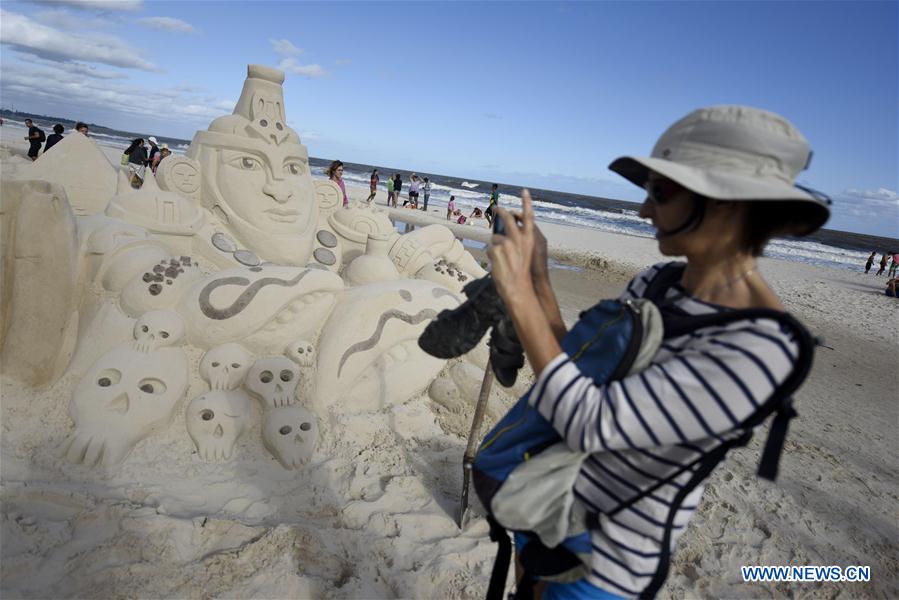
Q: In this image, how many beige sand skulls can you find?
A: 7